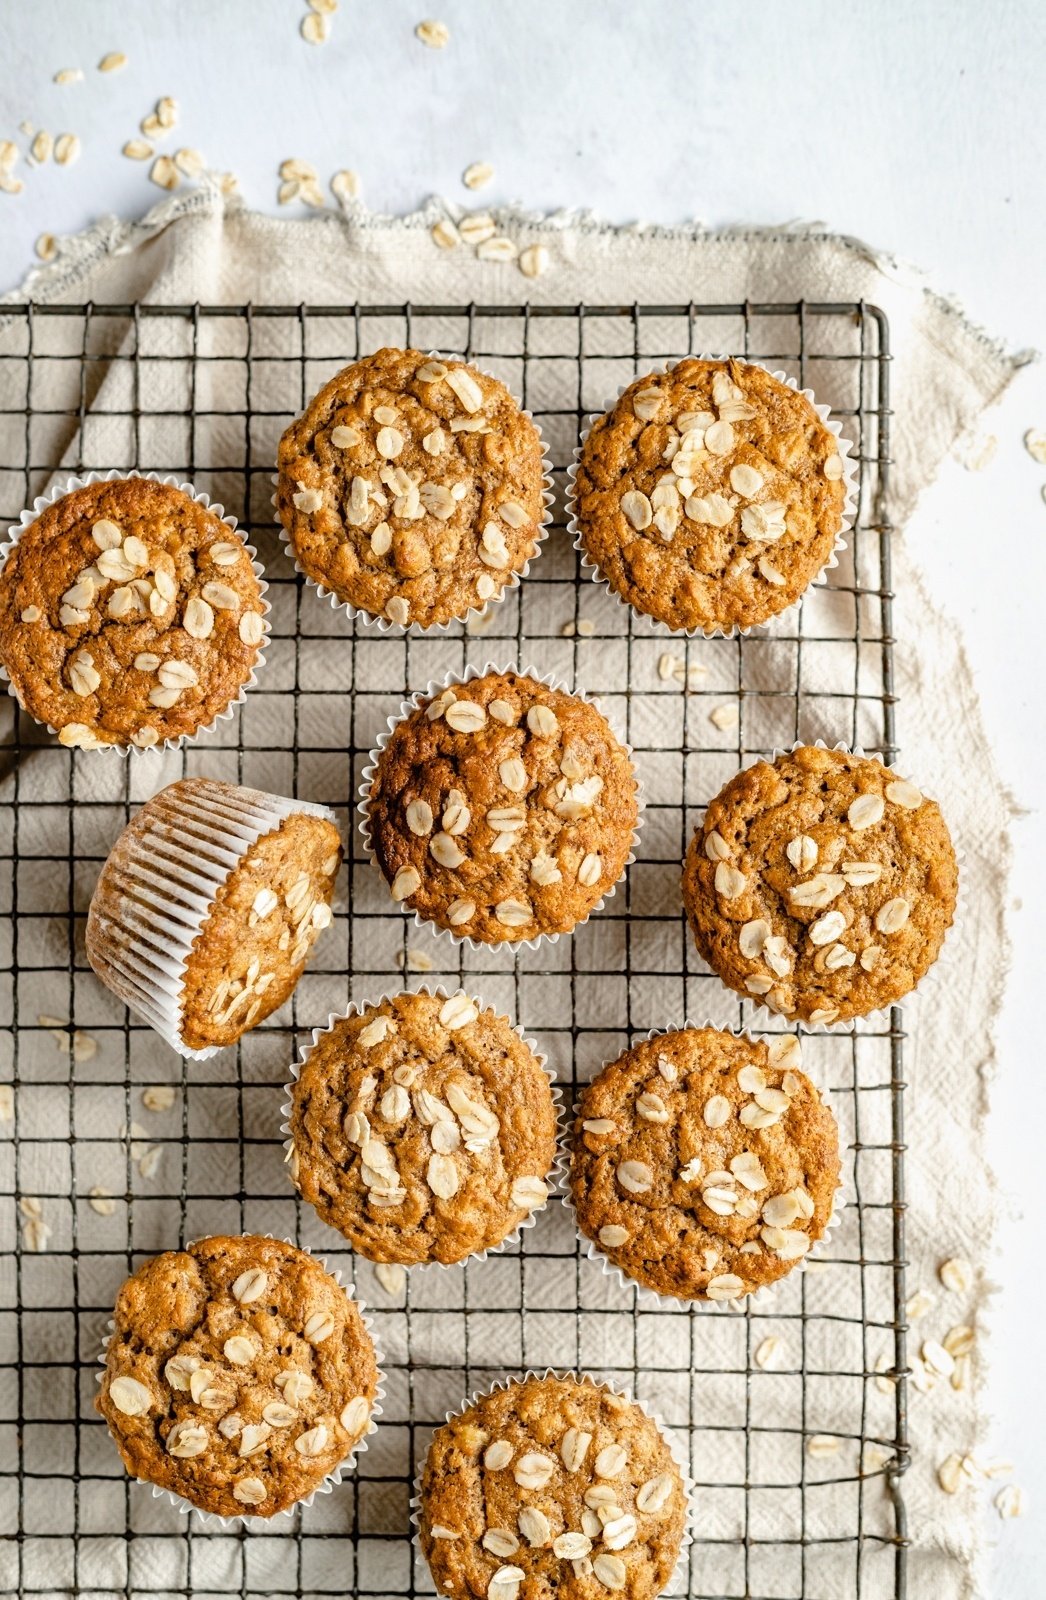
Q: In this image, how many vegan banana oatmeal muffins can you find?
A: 10